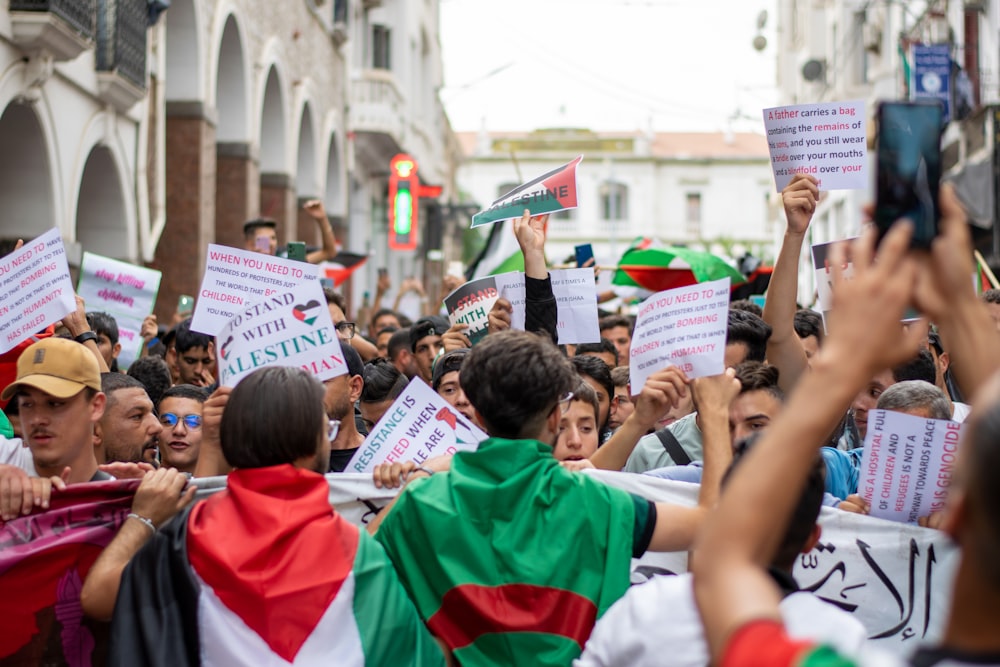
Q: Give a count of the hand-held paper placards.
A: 12